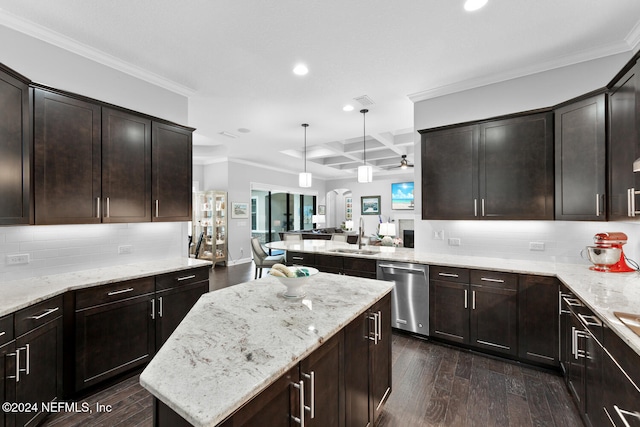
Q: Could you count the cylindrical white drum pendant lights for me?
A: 2